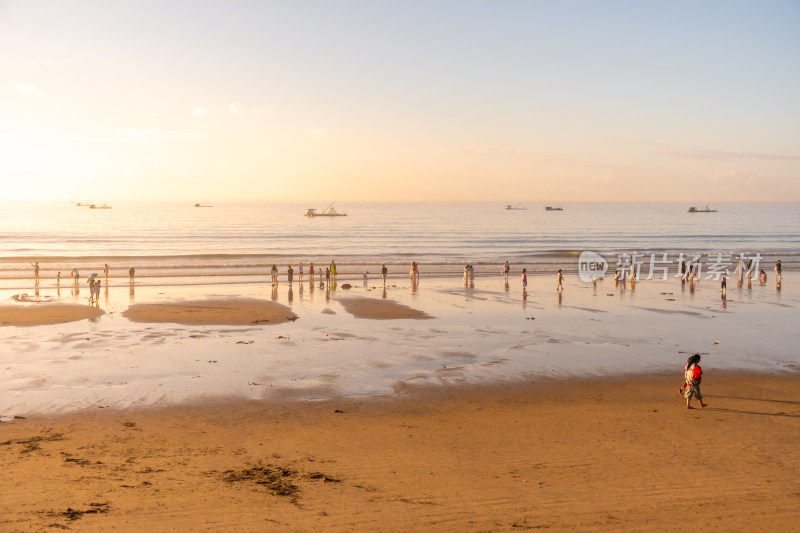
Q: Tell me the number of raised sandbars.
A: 3